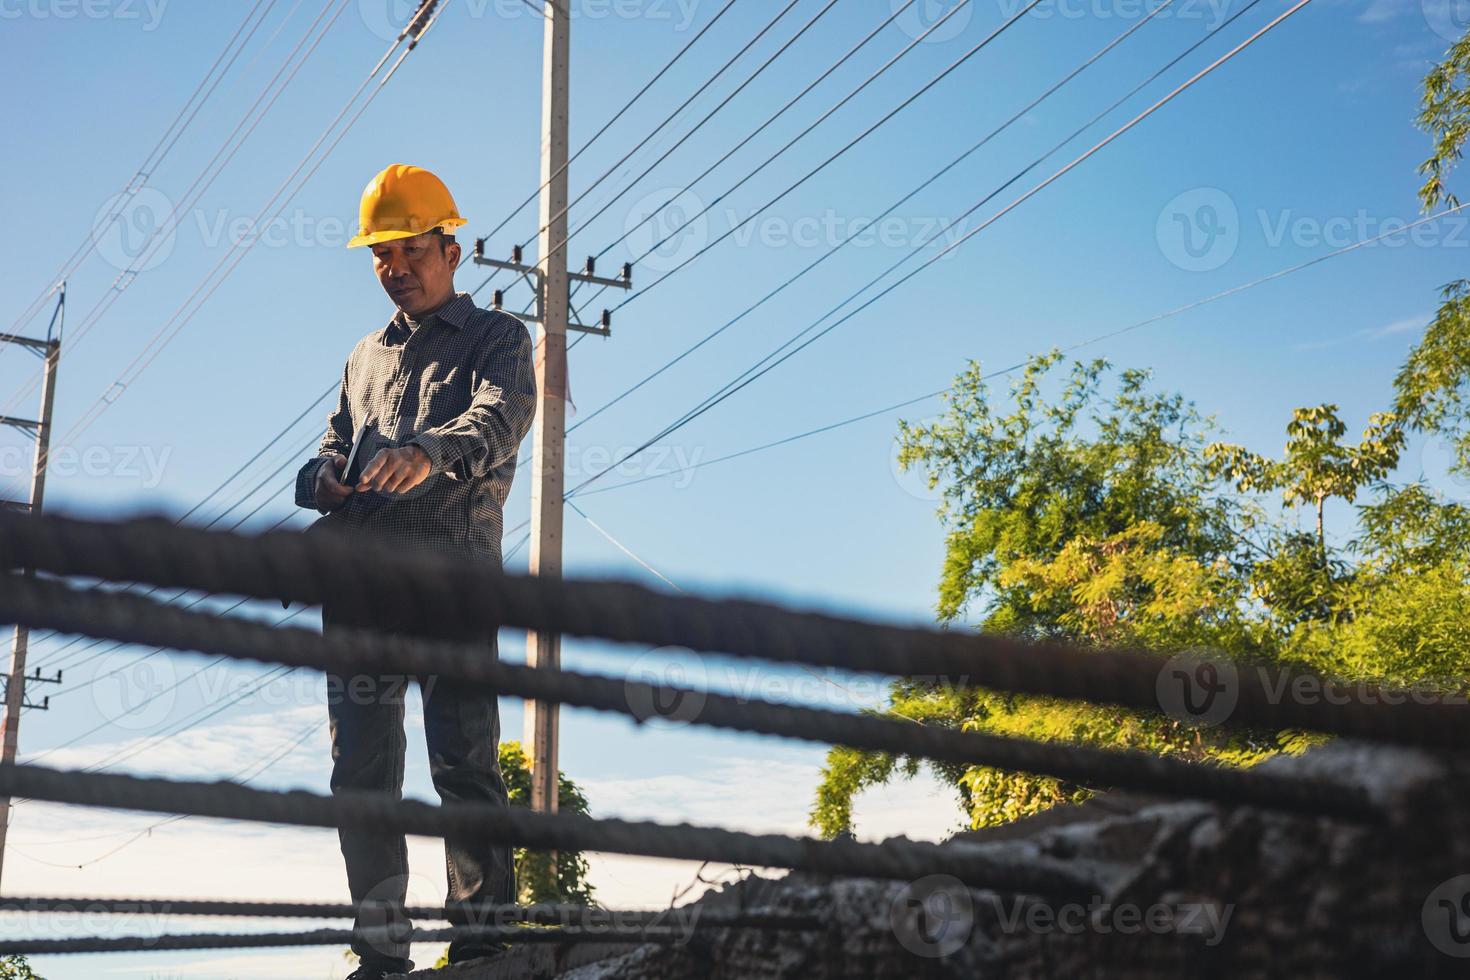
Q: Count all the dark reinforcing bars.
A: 5